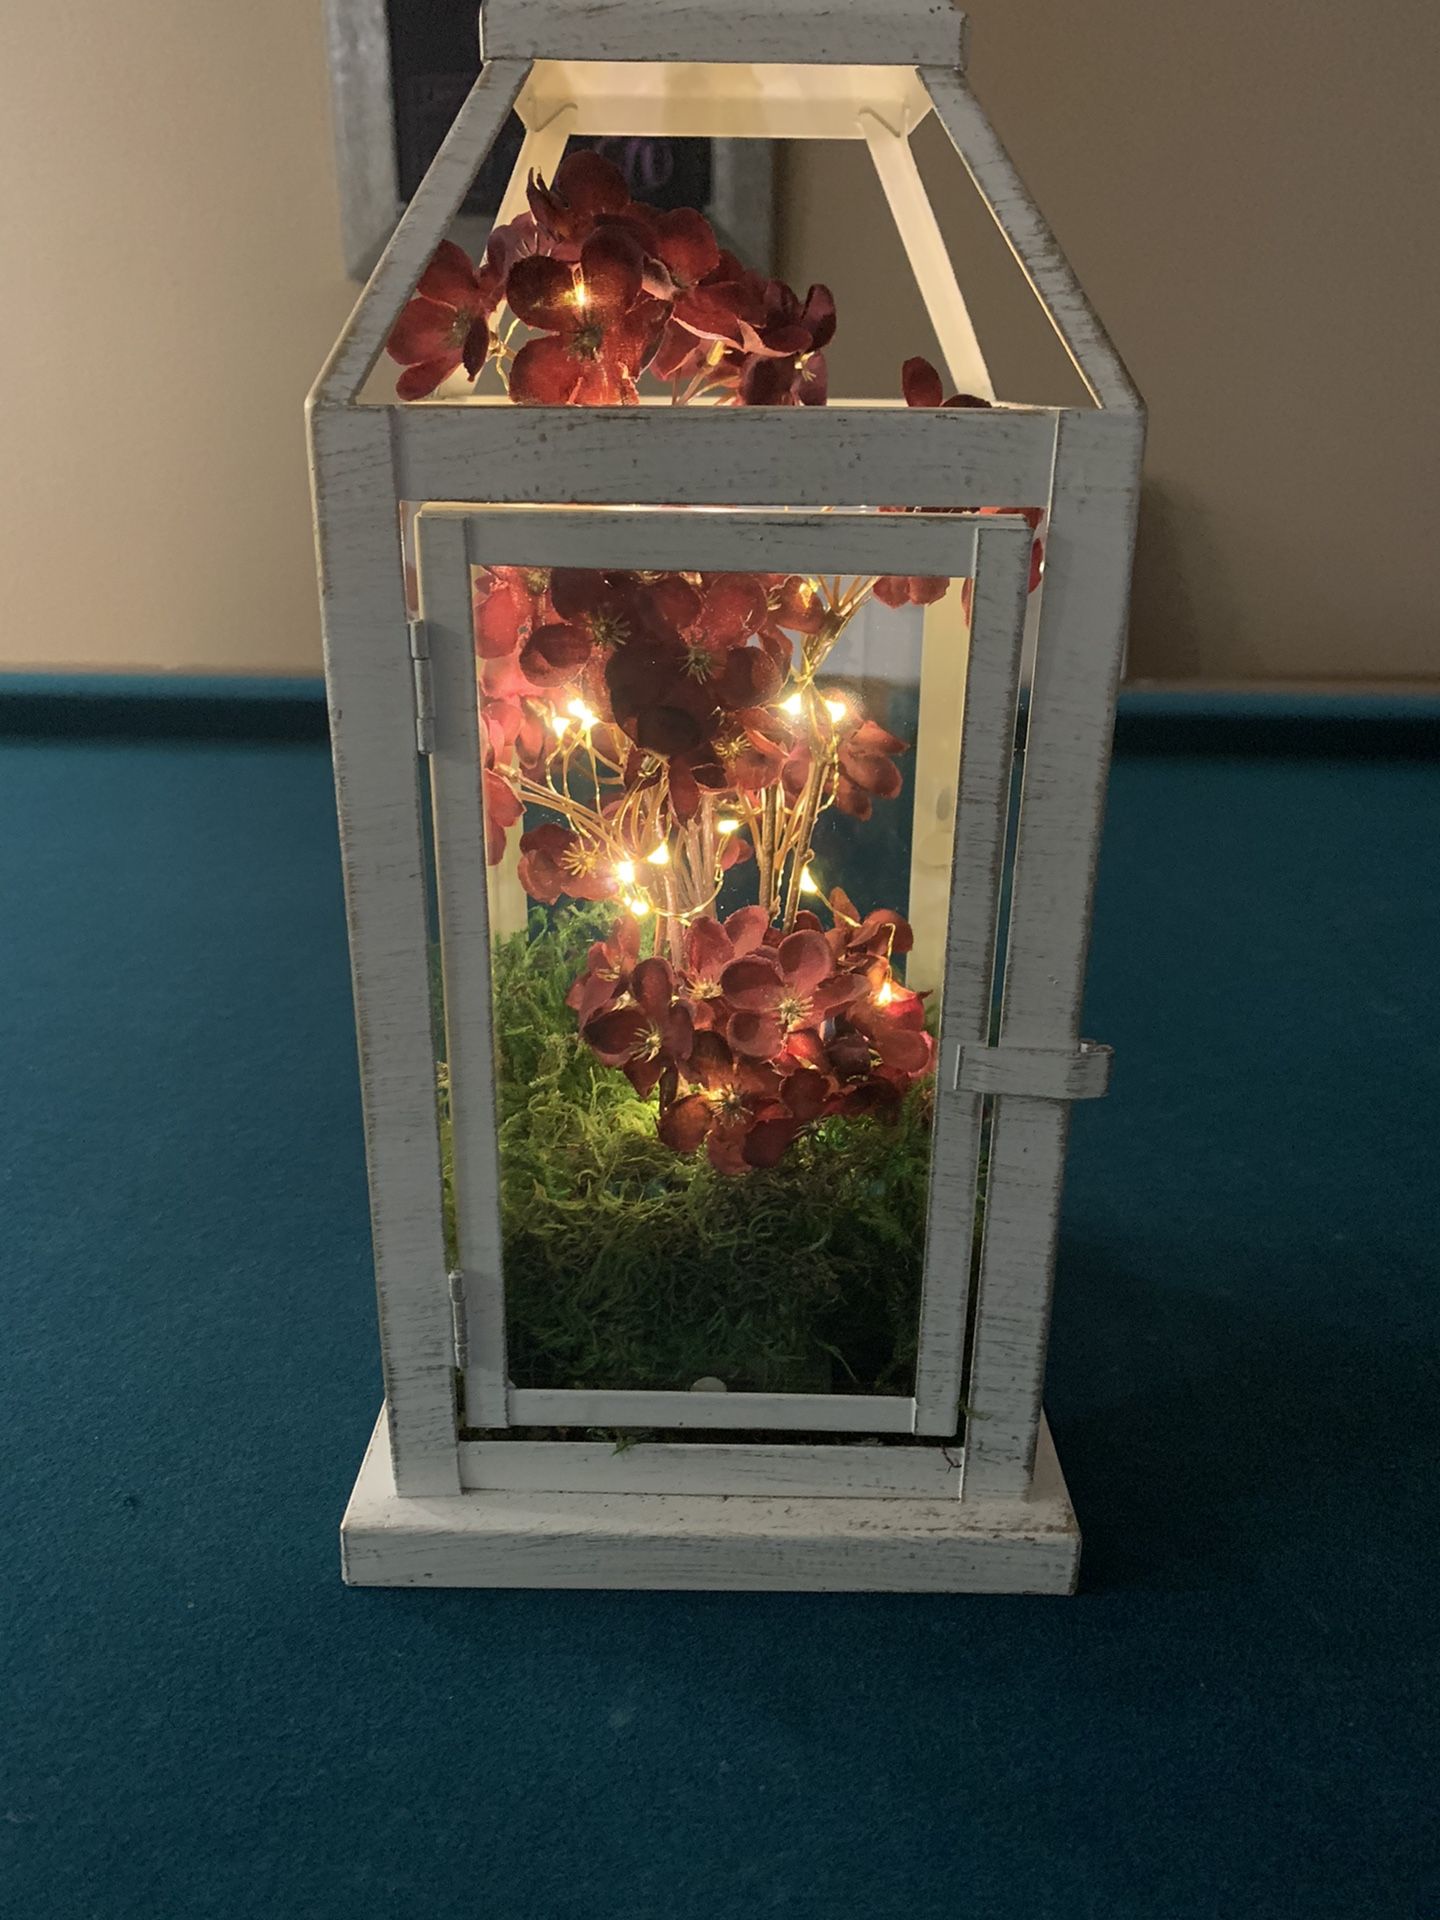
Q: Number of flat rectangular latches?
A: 1